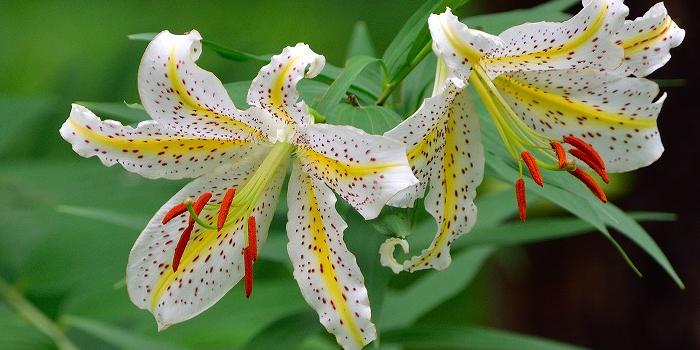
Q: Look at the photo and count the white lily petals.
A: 12